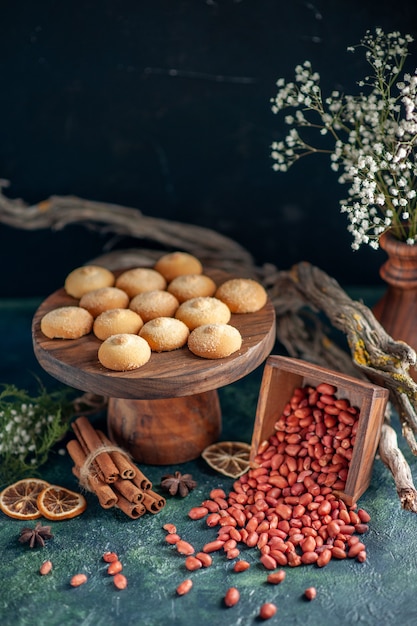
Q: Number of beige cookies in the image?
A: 13